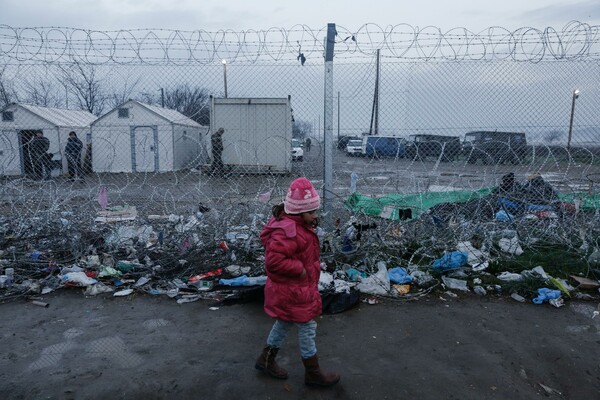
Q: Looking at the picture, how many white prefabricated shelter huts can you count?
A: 2